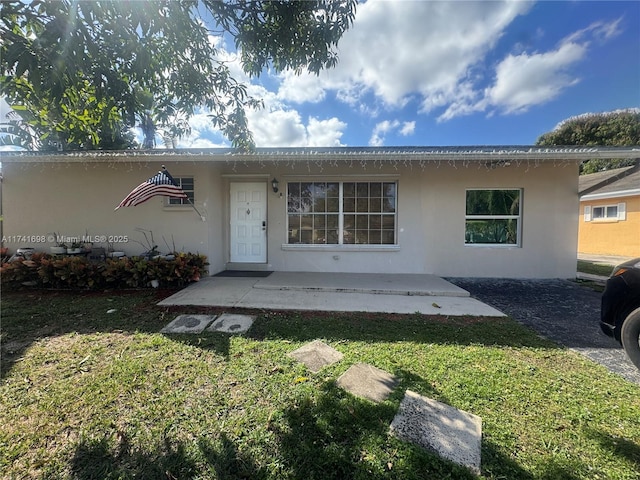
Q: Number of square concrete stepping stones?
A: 5